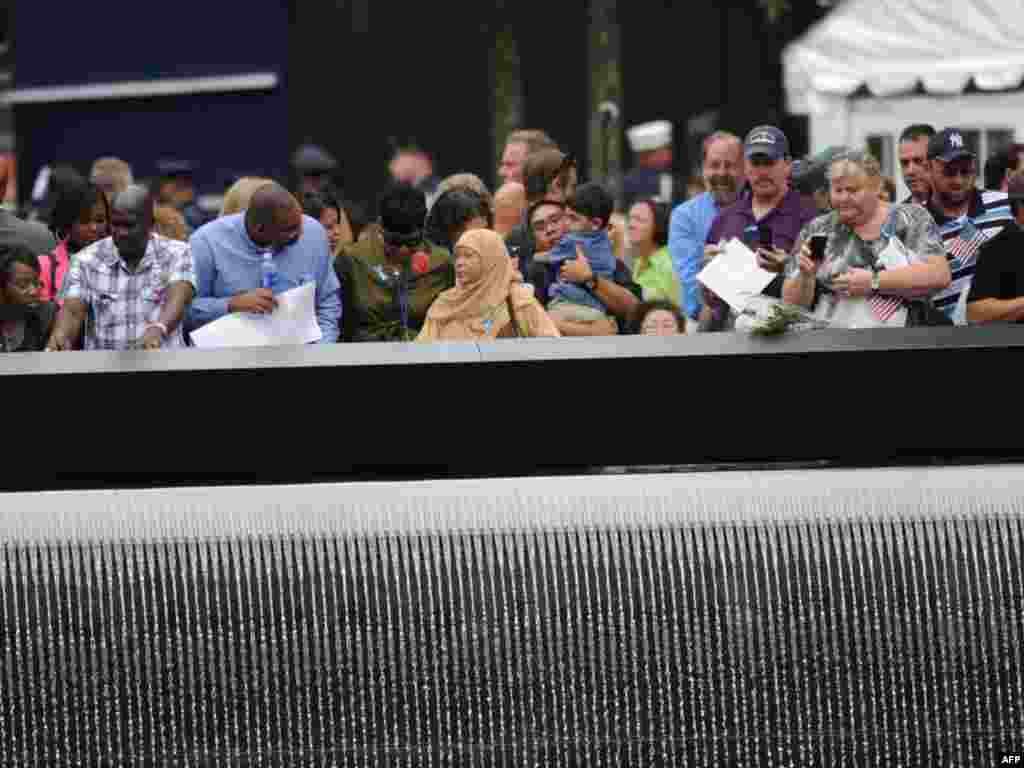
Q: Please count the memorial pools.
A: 1